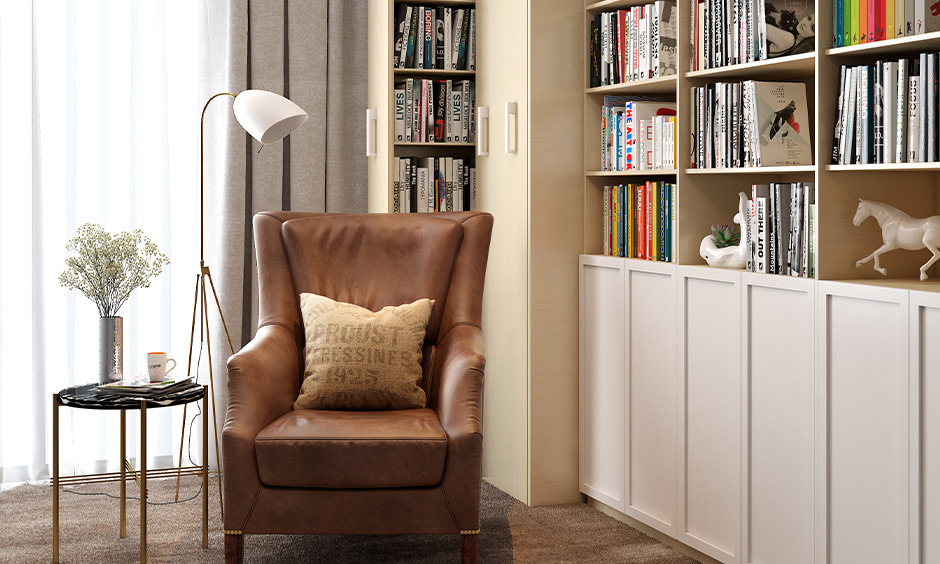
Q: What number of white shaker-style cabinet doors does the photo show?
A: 6